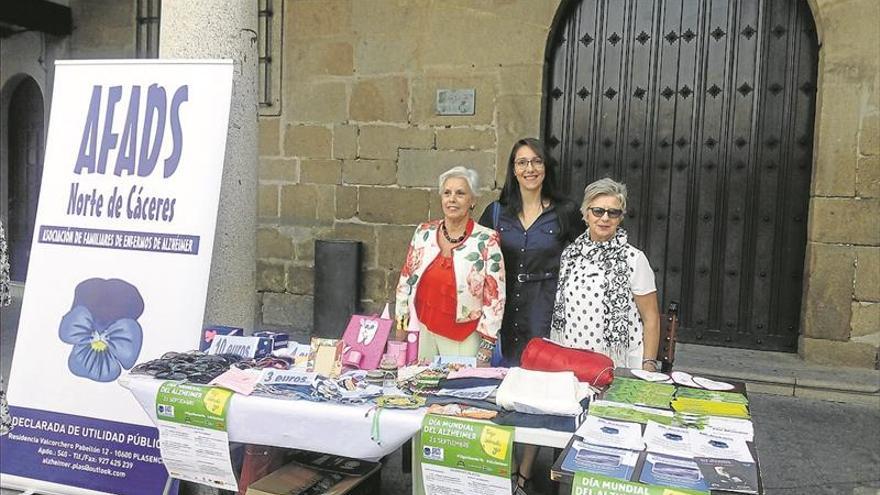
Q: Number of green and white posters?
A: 3